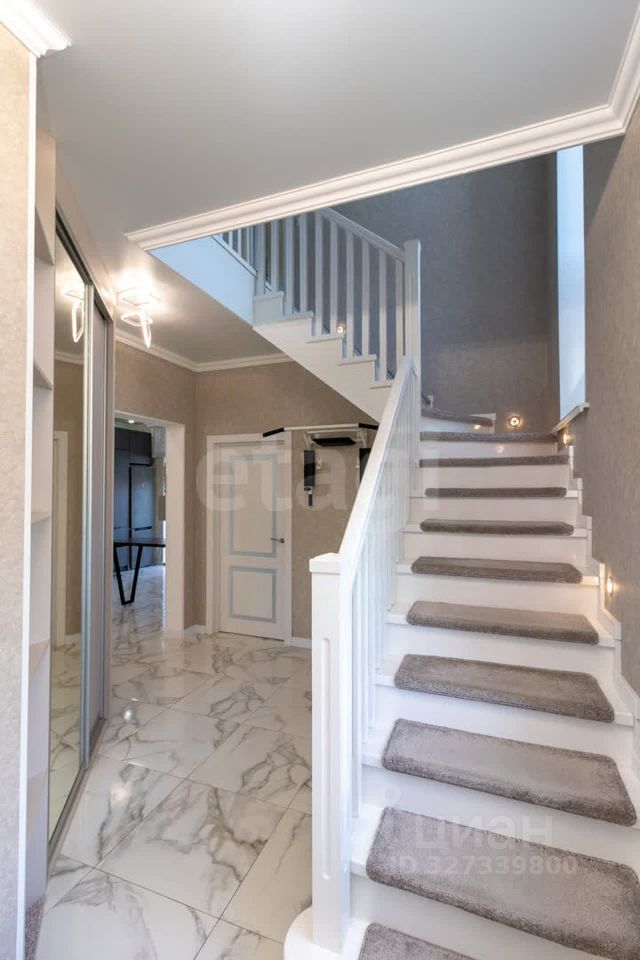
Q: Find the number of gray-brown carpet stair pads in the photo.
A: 11